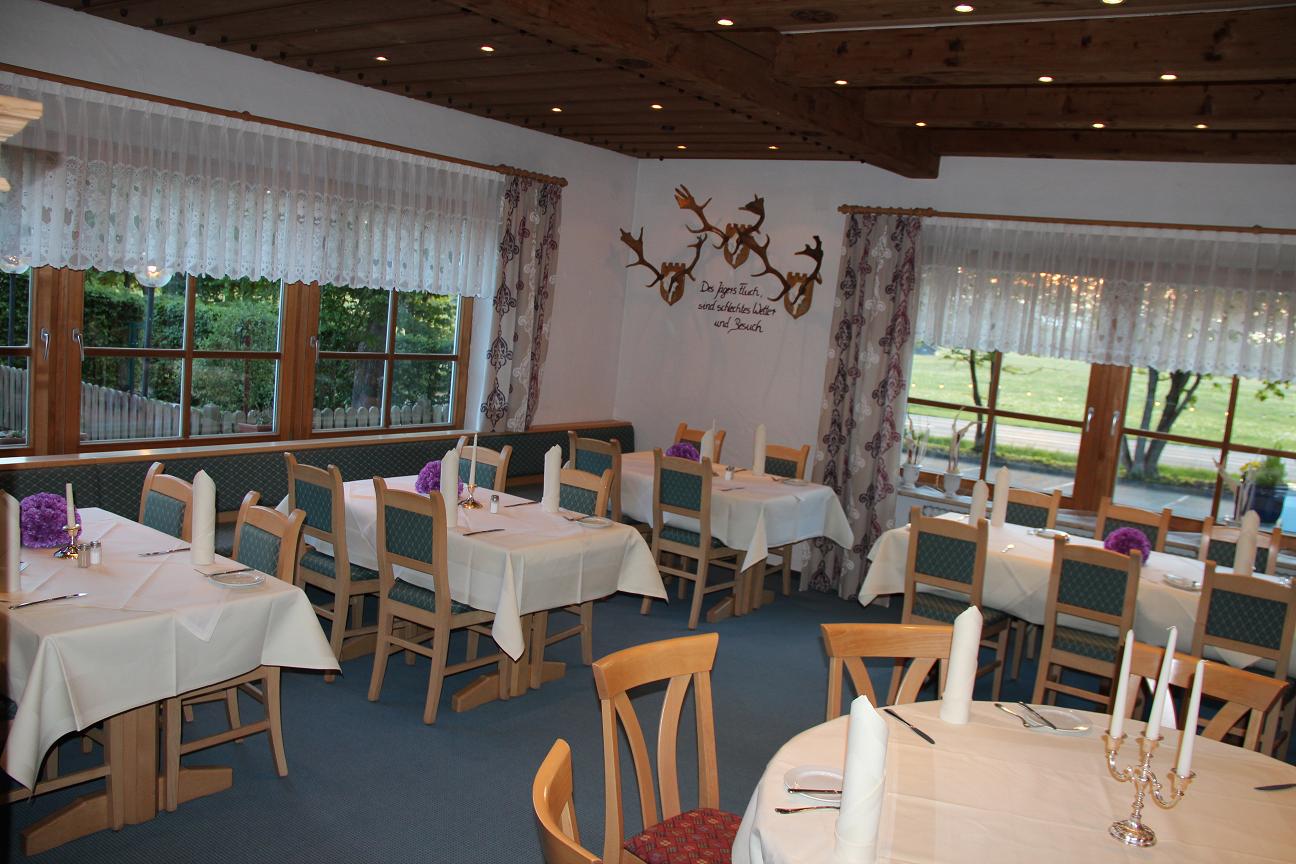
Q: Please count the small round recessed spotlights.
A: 15